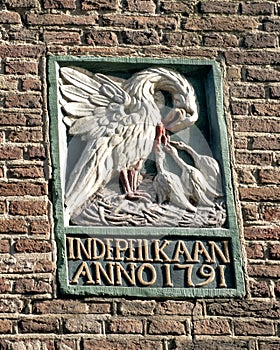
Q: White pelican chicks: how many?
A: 3